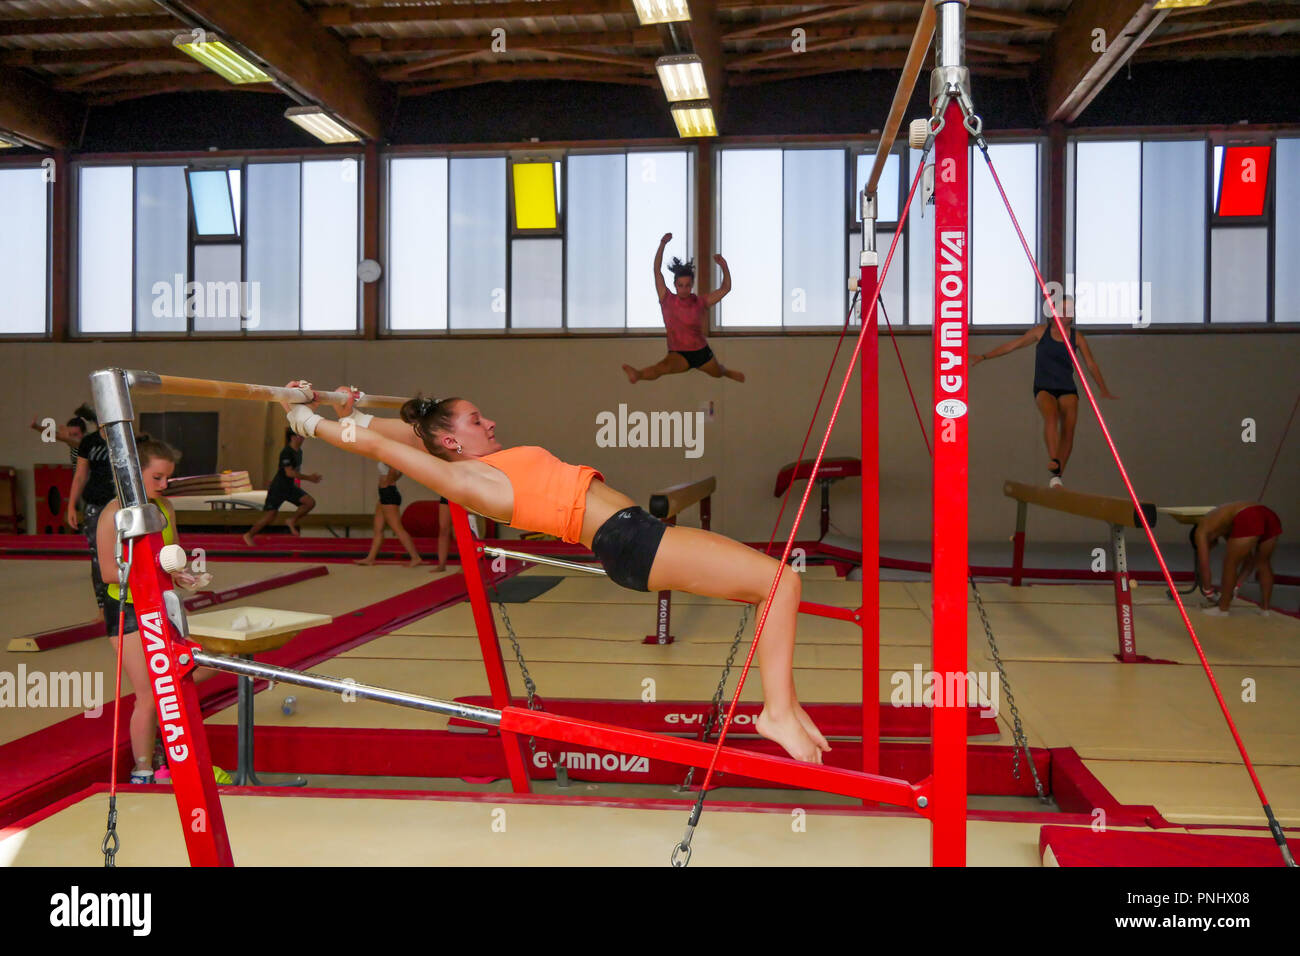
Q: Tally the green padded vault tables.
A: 0